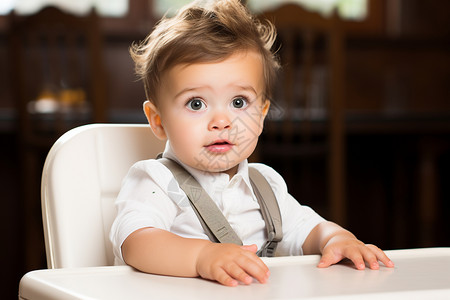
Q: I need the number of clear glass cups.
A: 0